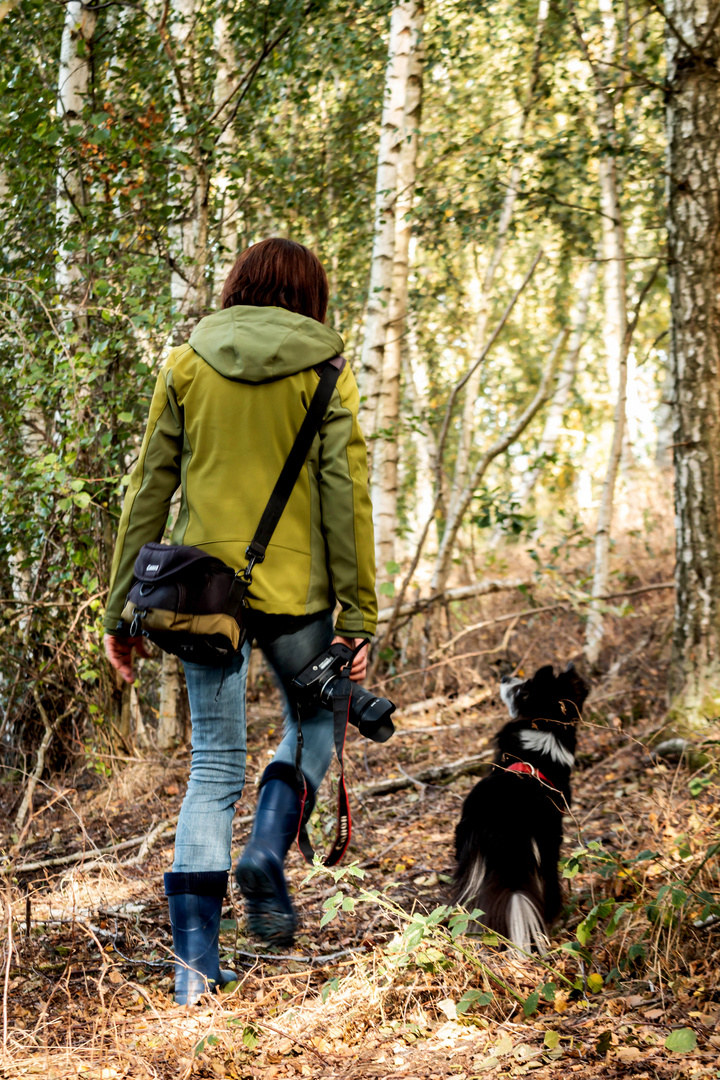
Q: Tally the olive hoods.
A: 1